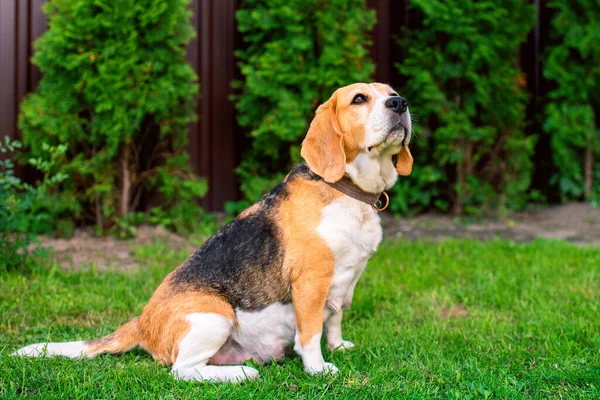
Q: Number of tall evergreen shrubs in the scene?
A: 4